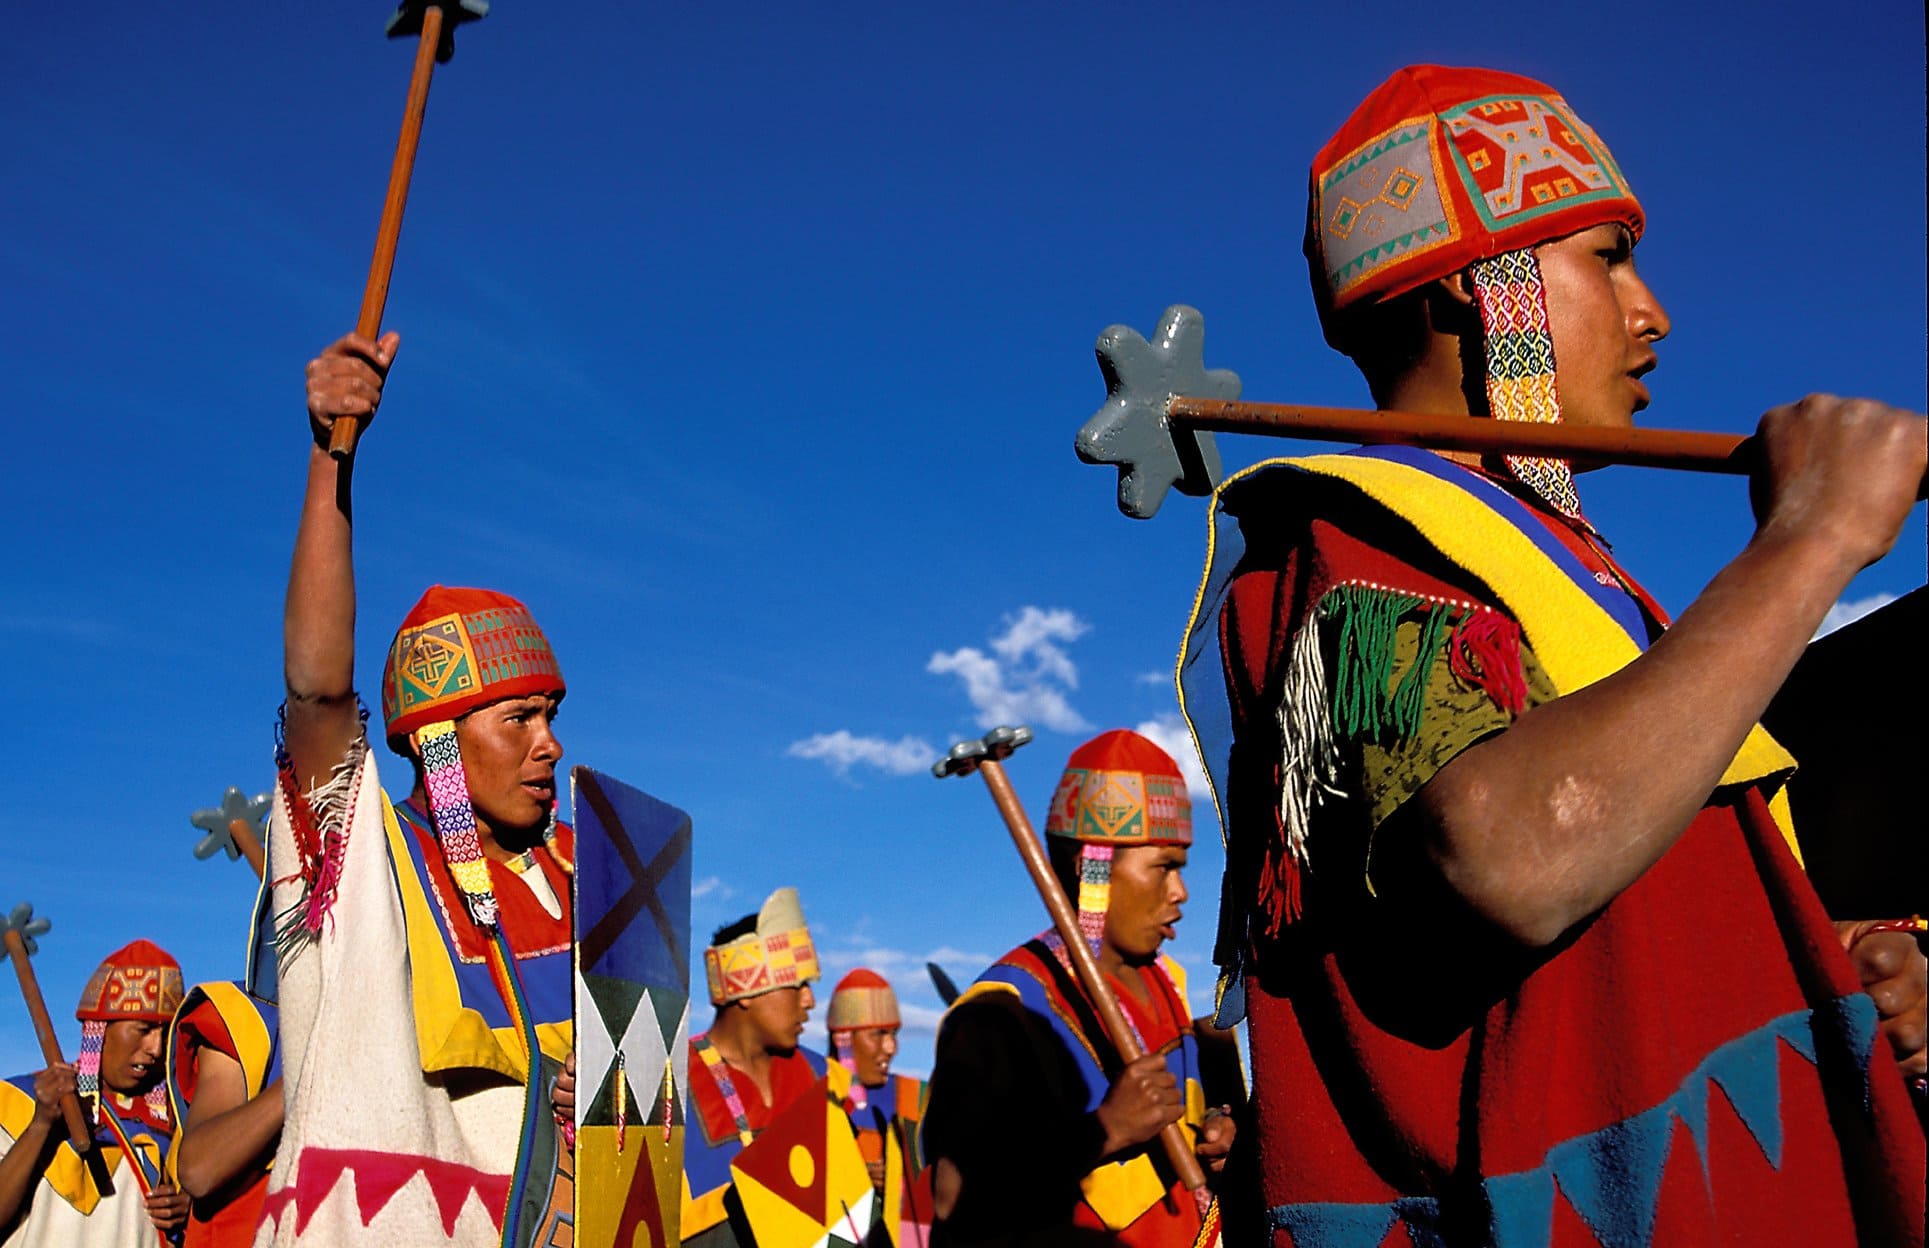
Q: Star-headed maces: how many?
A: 5